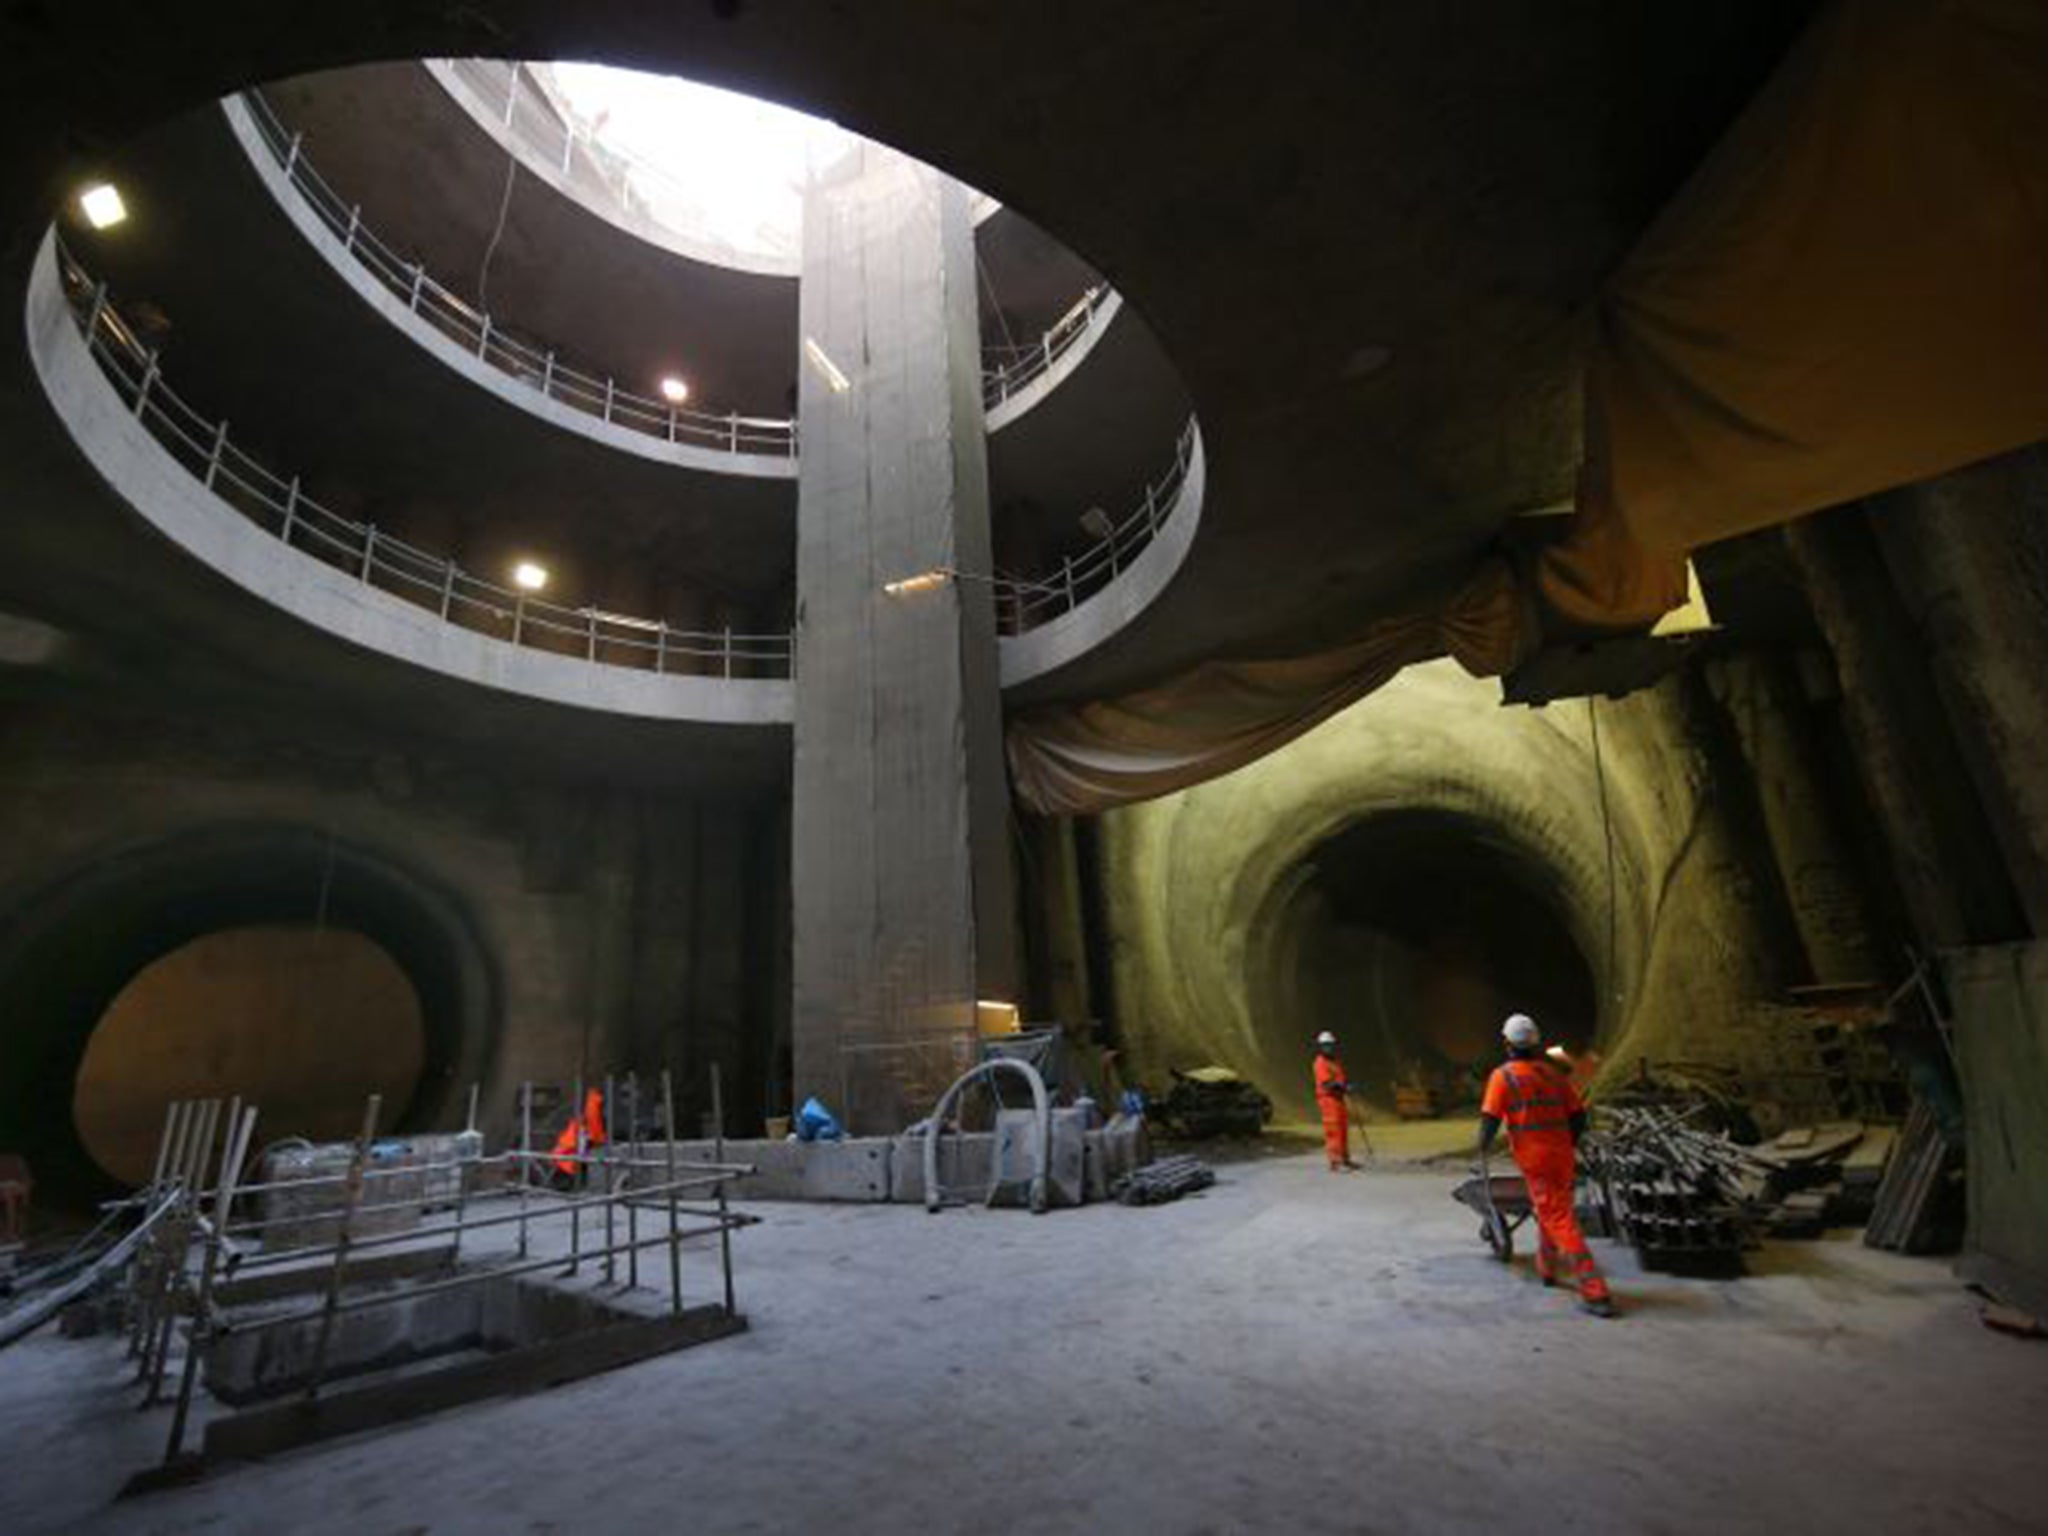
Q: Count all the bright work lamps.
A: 3